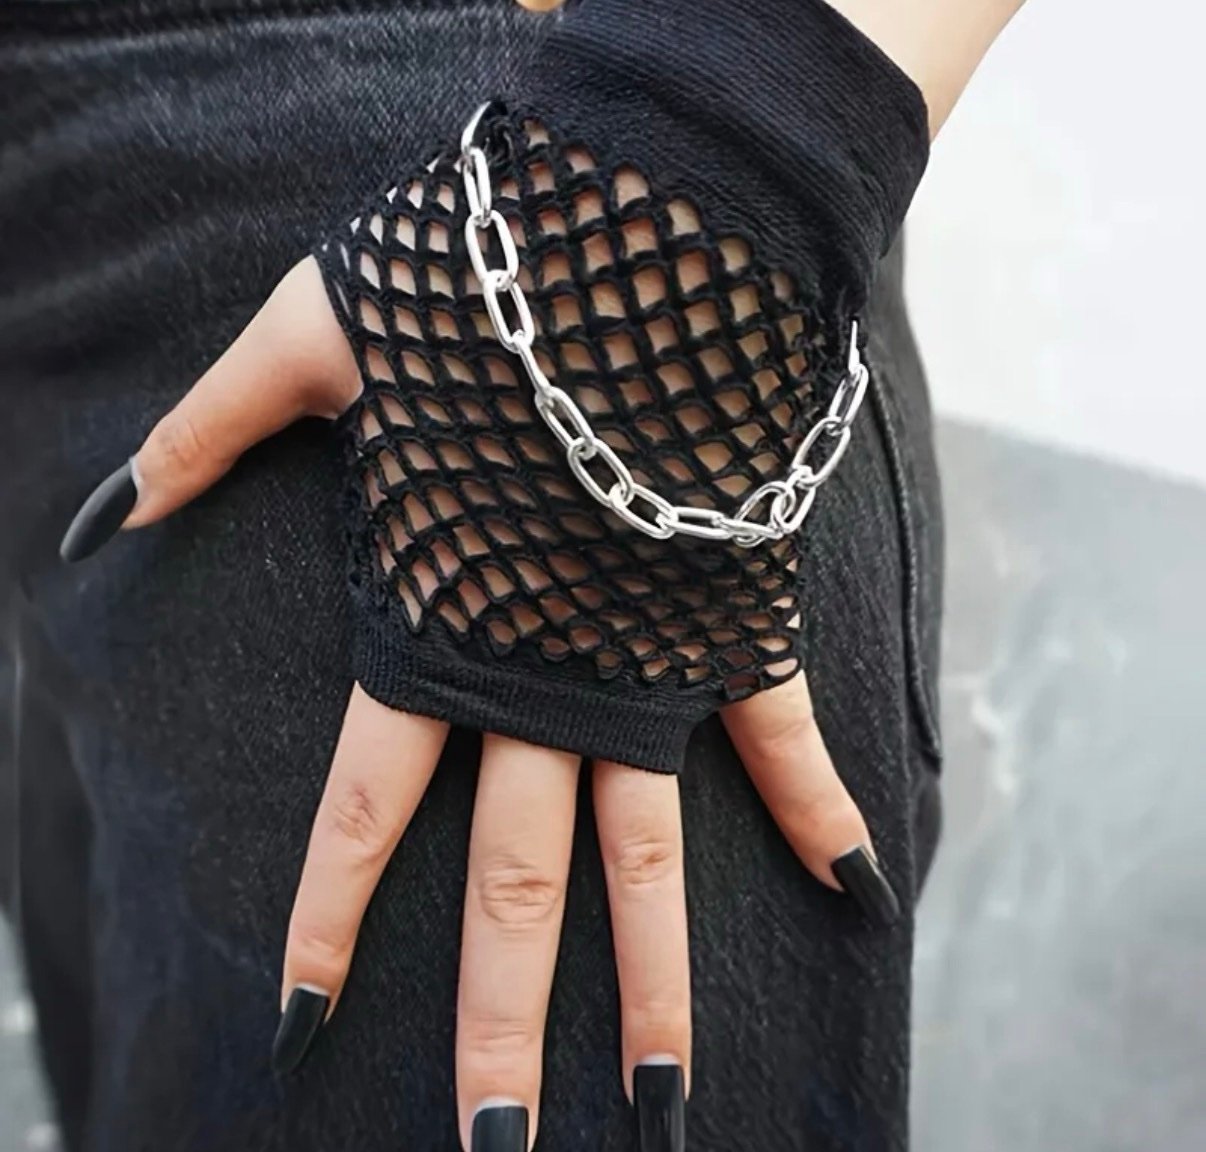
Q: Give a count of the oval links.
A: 15